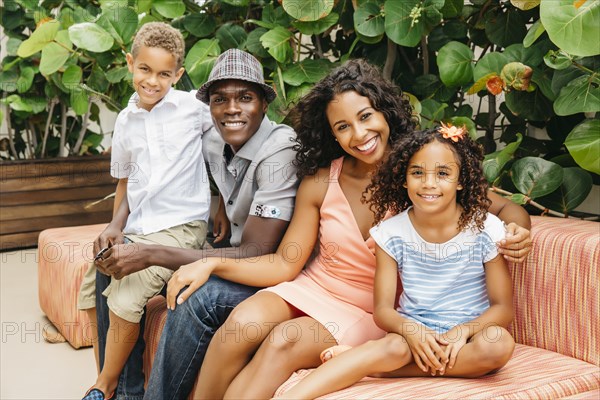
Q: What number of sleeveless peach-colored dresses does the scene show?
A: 1